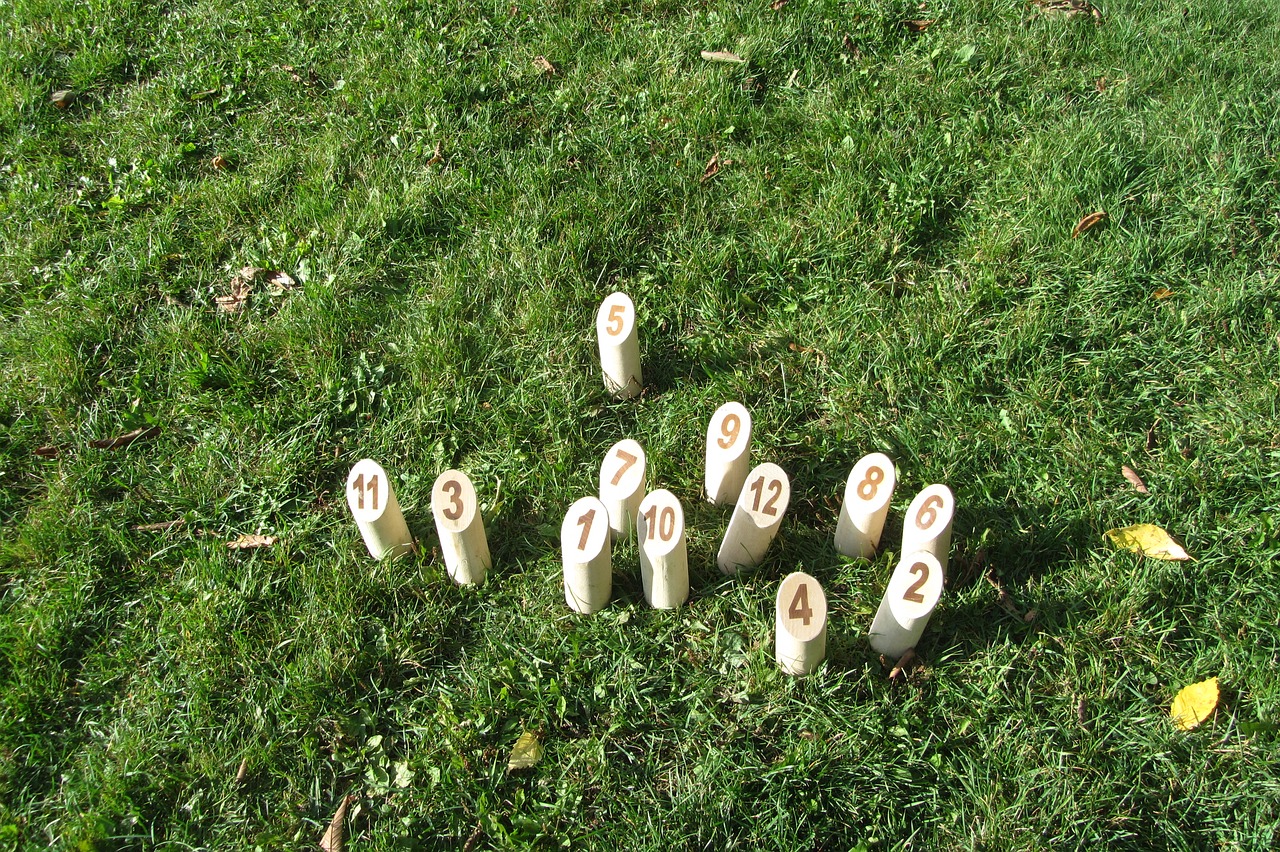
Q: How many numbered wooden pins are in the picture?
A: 12